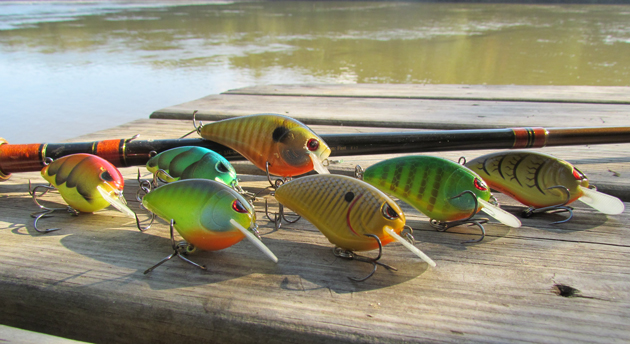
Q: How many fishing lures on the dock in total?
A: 7